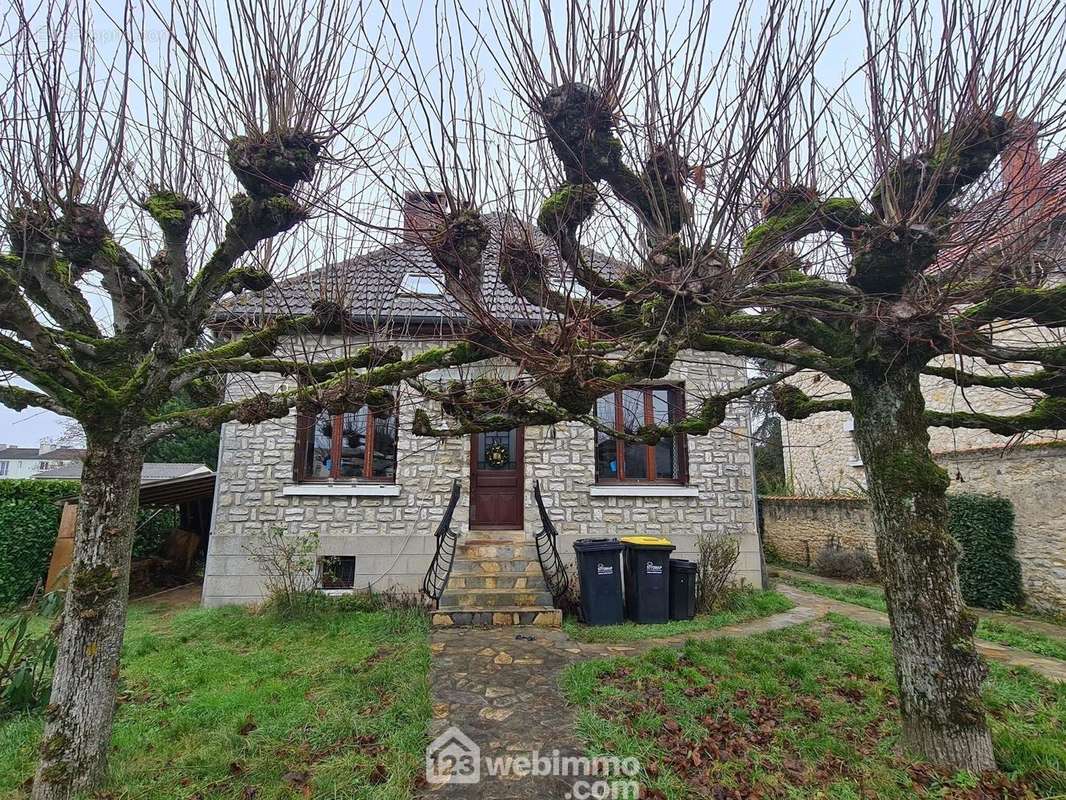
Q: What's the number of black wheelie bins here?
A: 3